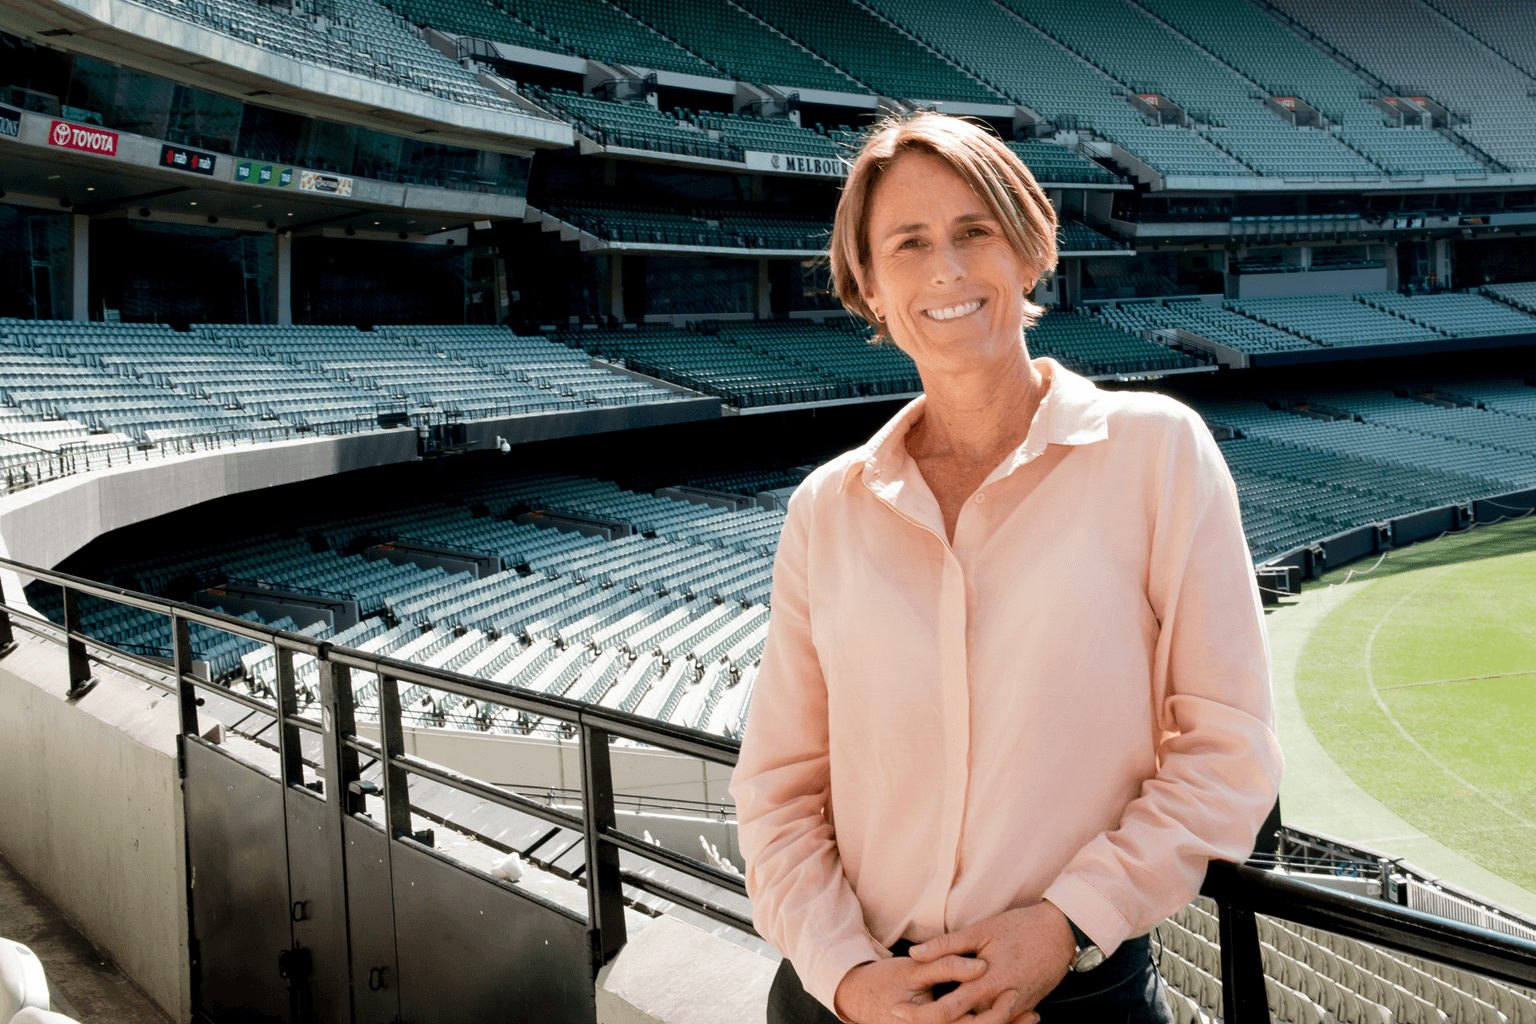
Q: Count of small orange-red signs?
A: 4